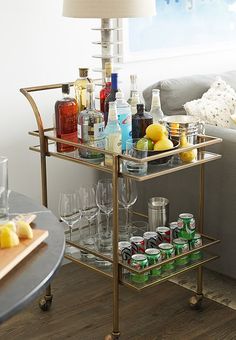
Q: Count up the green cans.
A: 6